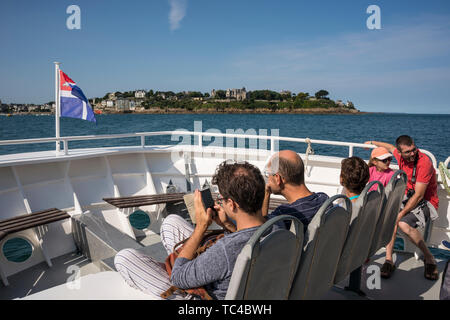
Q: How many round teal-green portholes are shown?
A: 2